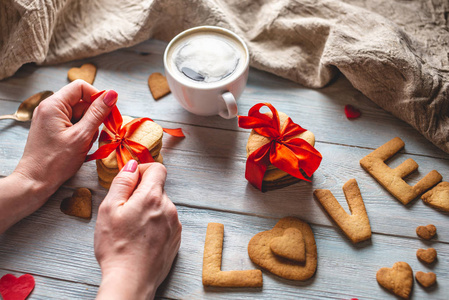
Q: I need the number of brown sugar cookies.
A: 13